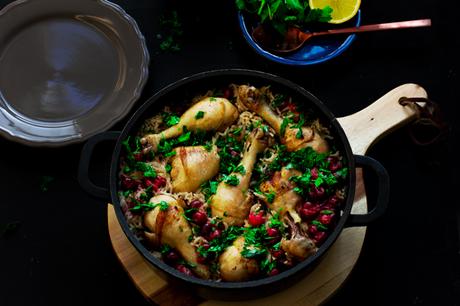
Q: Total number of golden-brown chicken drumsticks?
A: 7